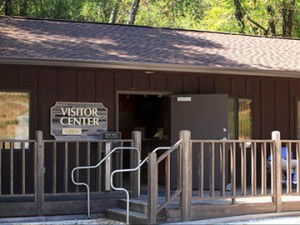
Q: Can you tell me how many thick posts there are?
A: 5